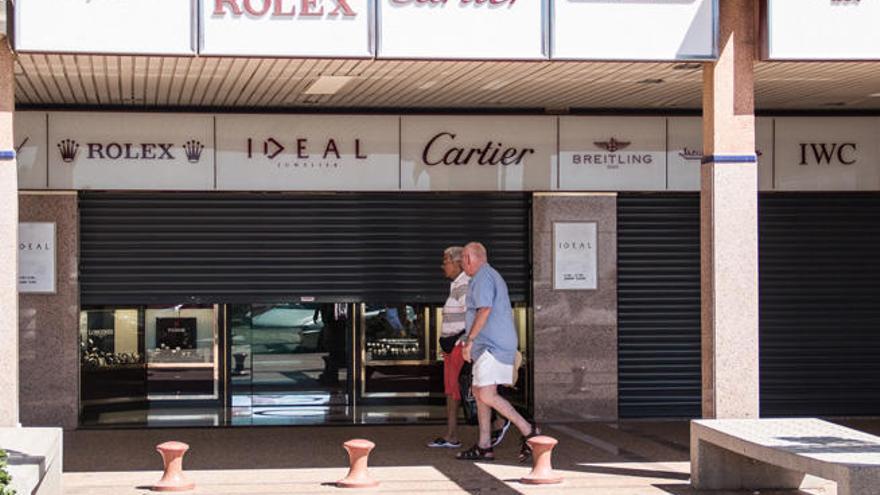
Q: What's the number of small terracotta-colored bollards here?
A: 3